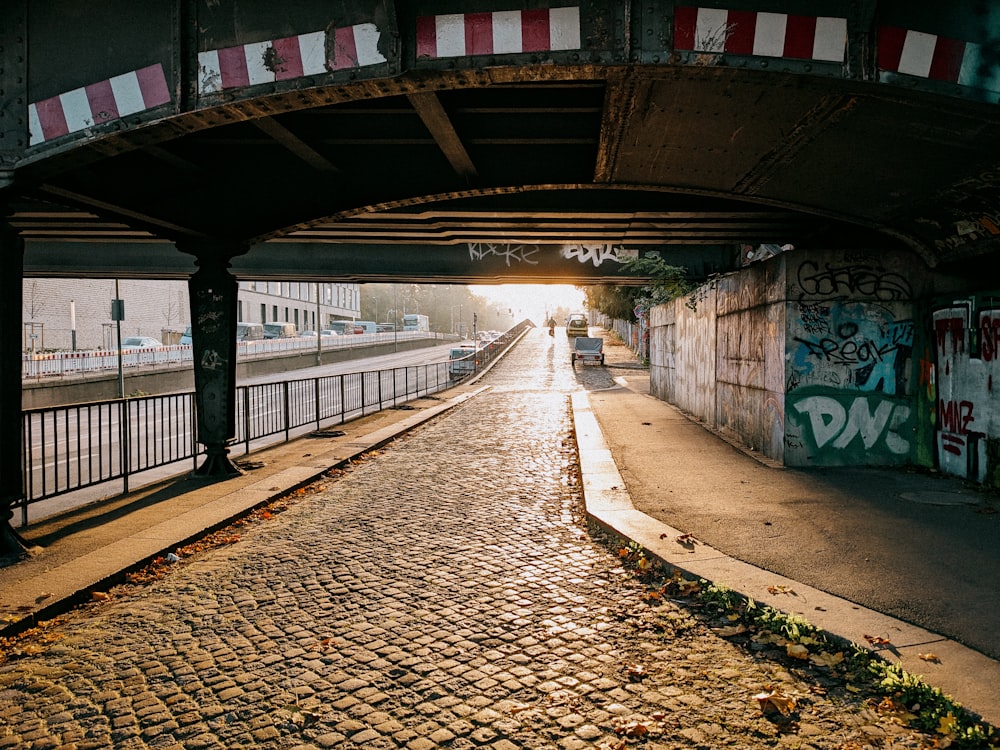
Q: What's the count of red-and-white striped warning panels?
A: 5